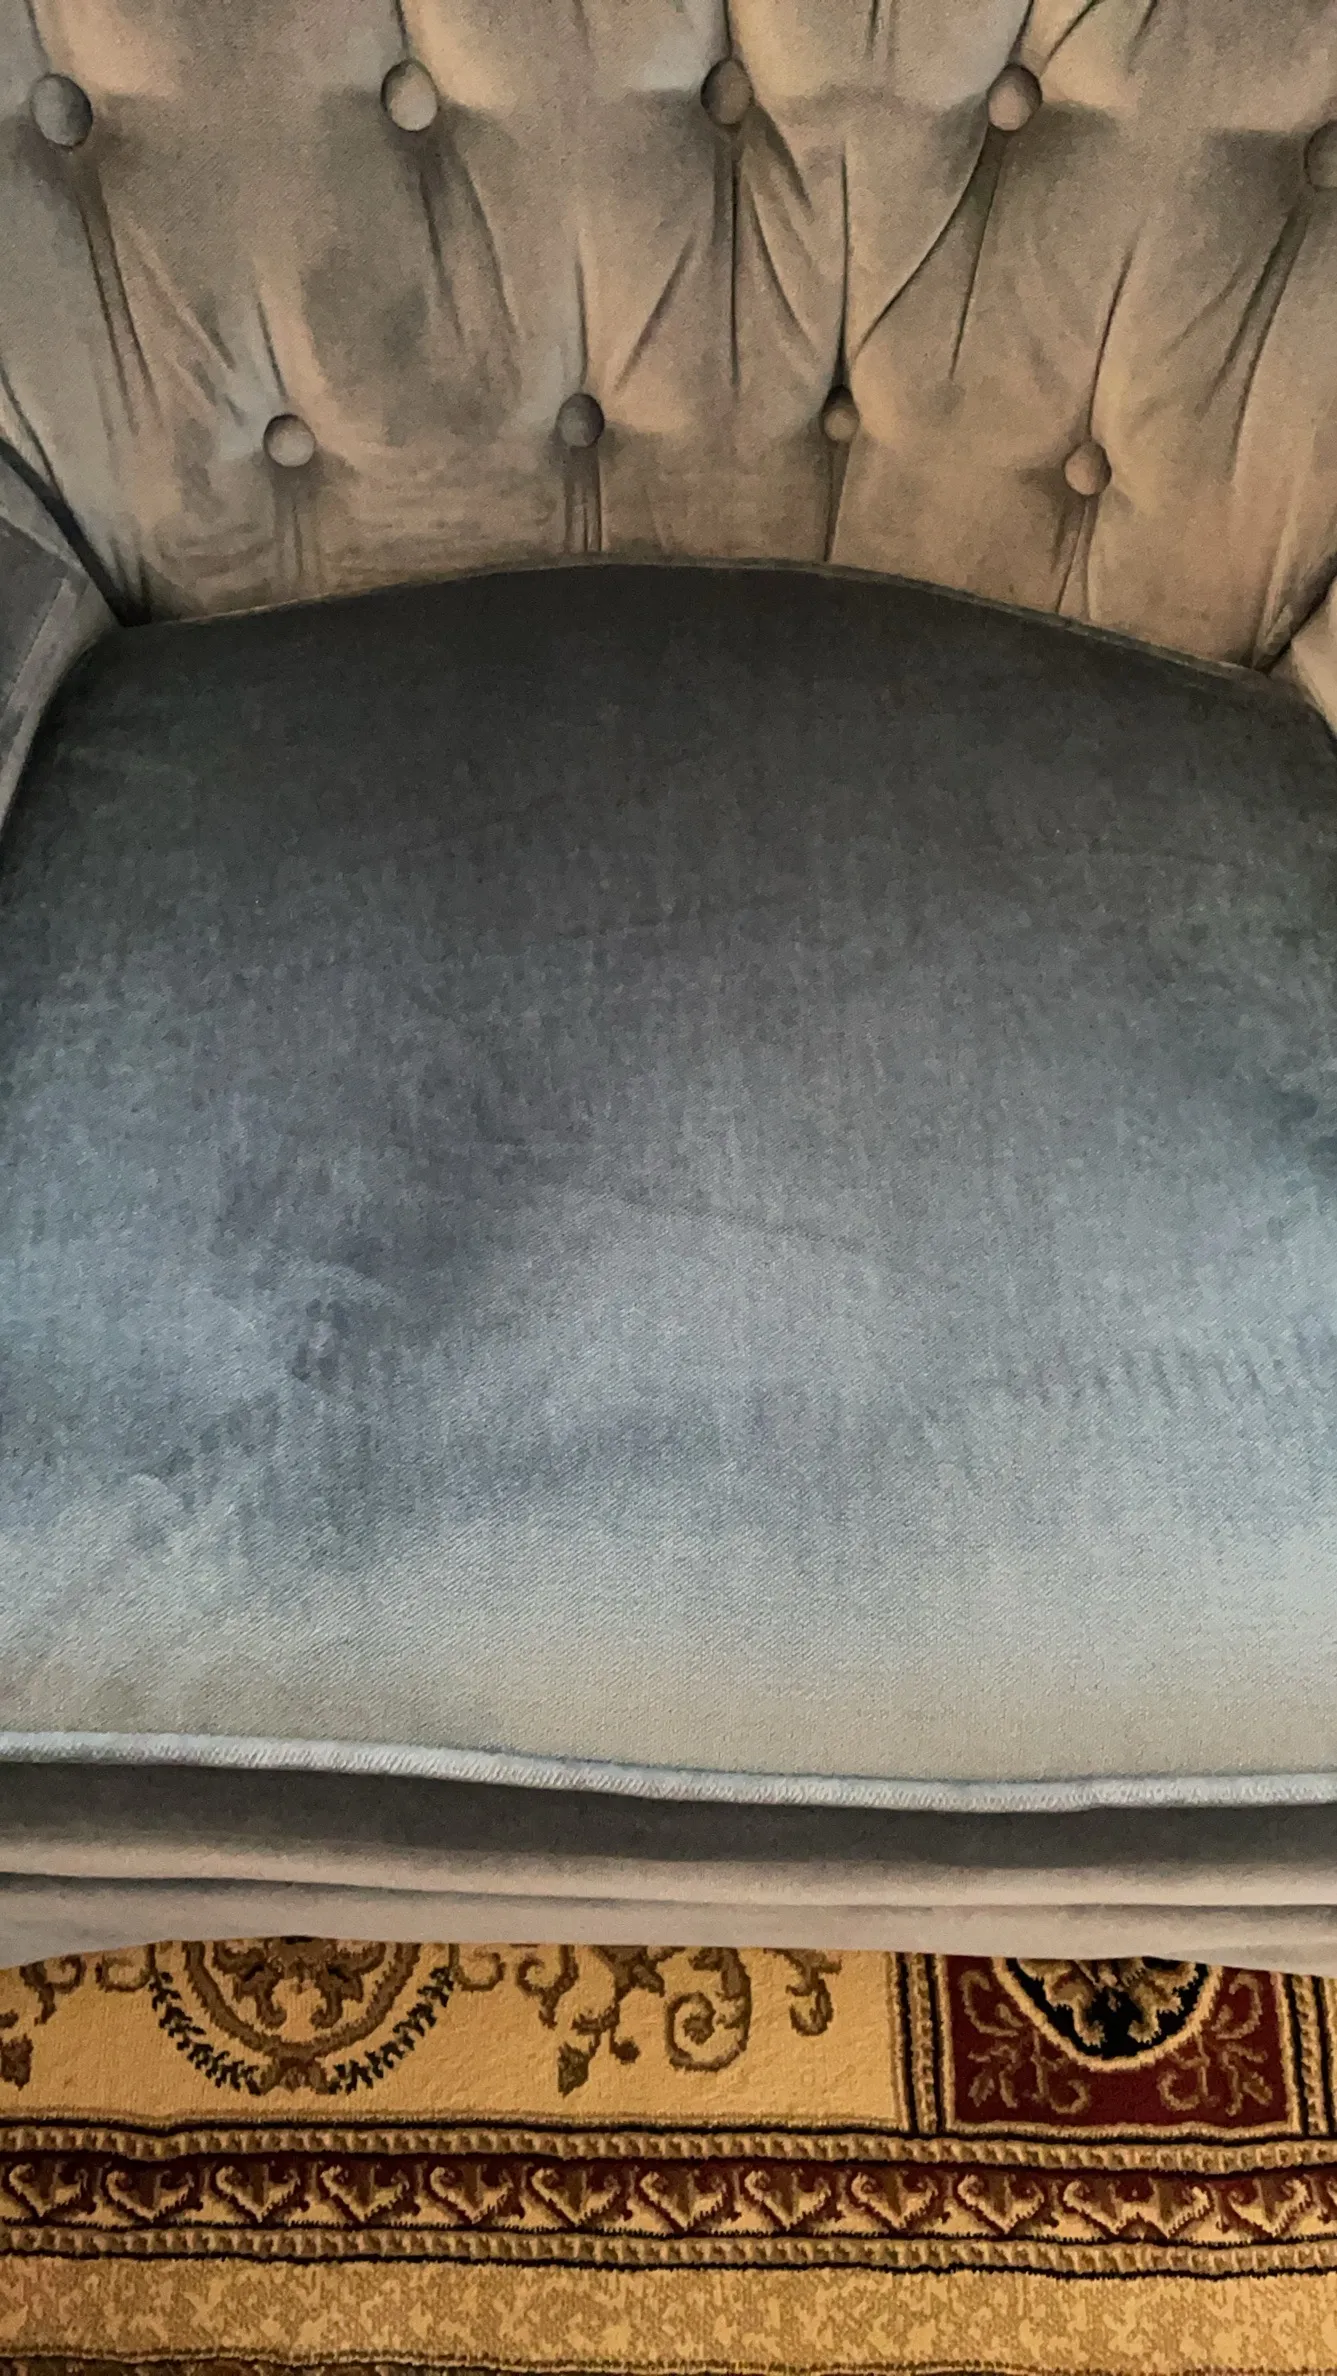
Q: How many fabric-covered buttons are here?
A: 9